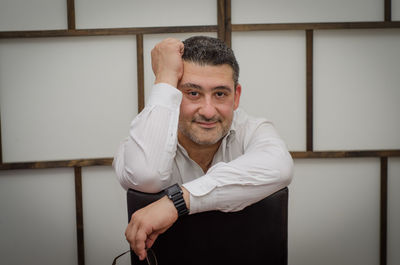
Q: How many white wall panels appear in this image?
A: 12